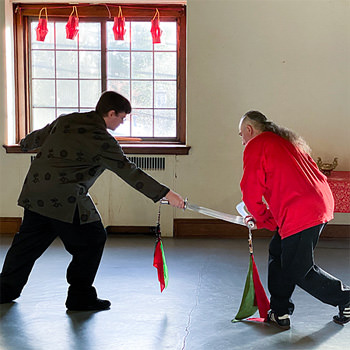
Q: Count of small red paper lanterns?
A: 4